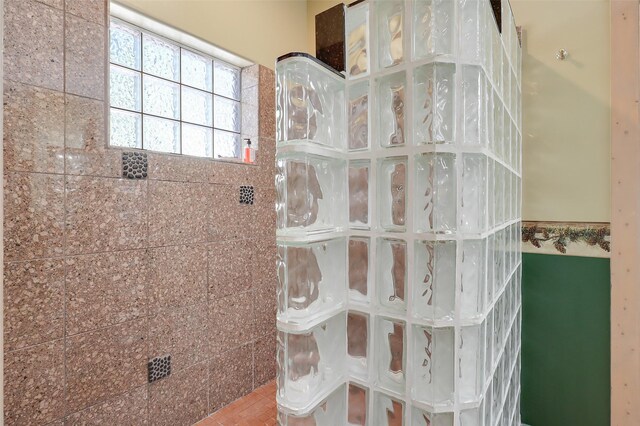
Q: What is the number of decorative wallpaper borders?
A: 1